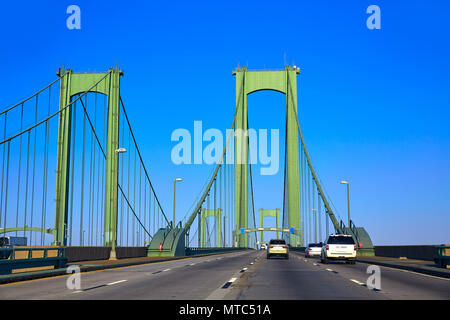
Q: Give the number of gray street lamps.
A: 3